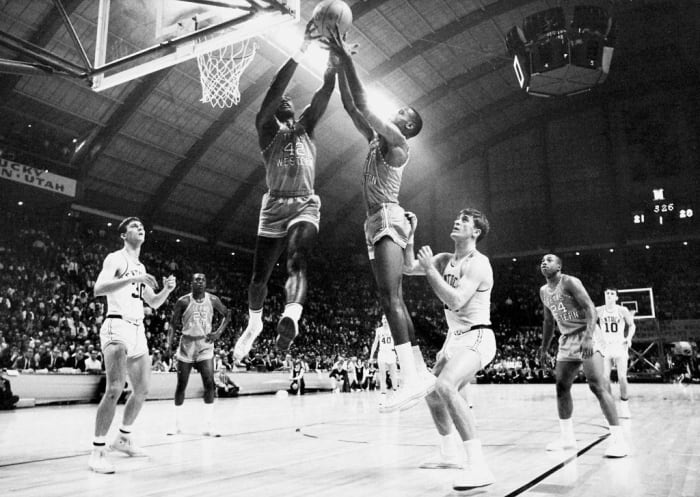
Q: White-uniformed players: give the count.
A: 4